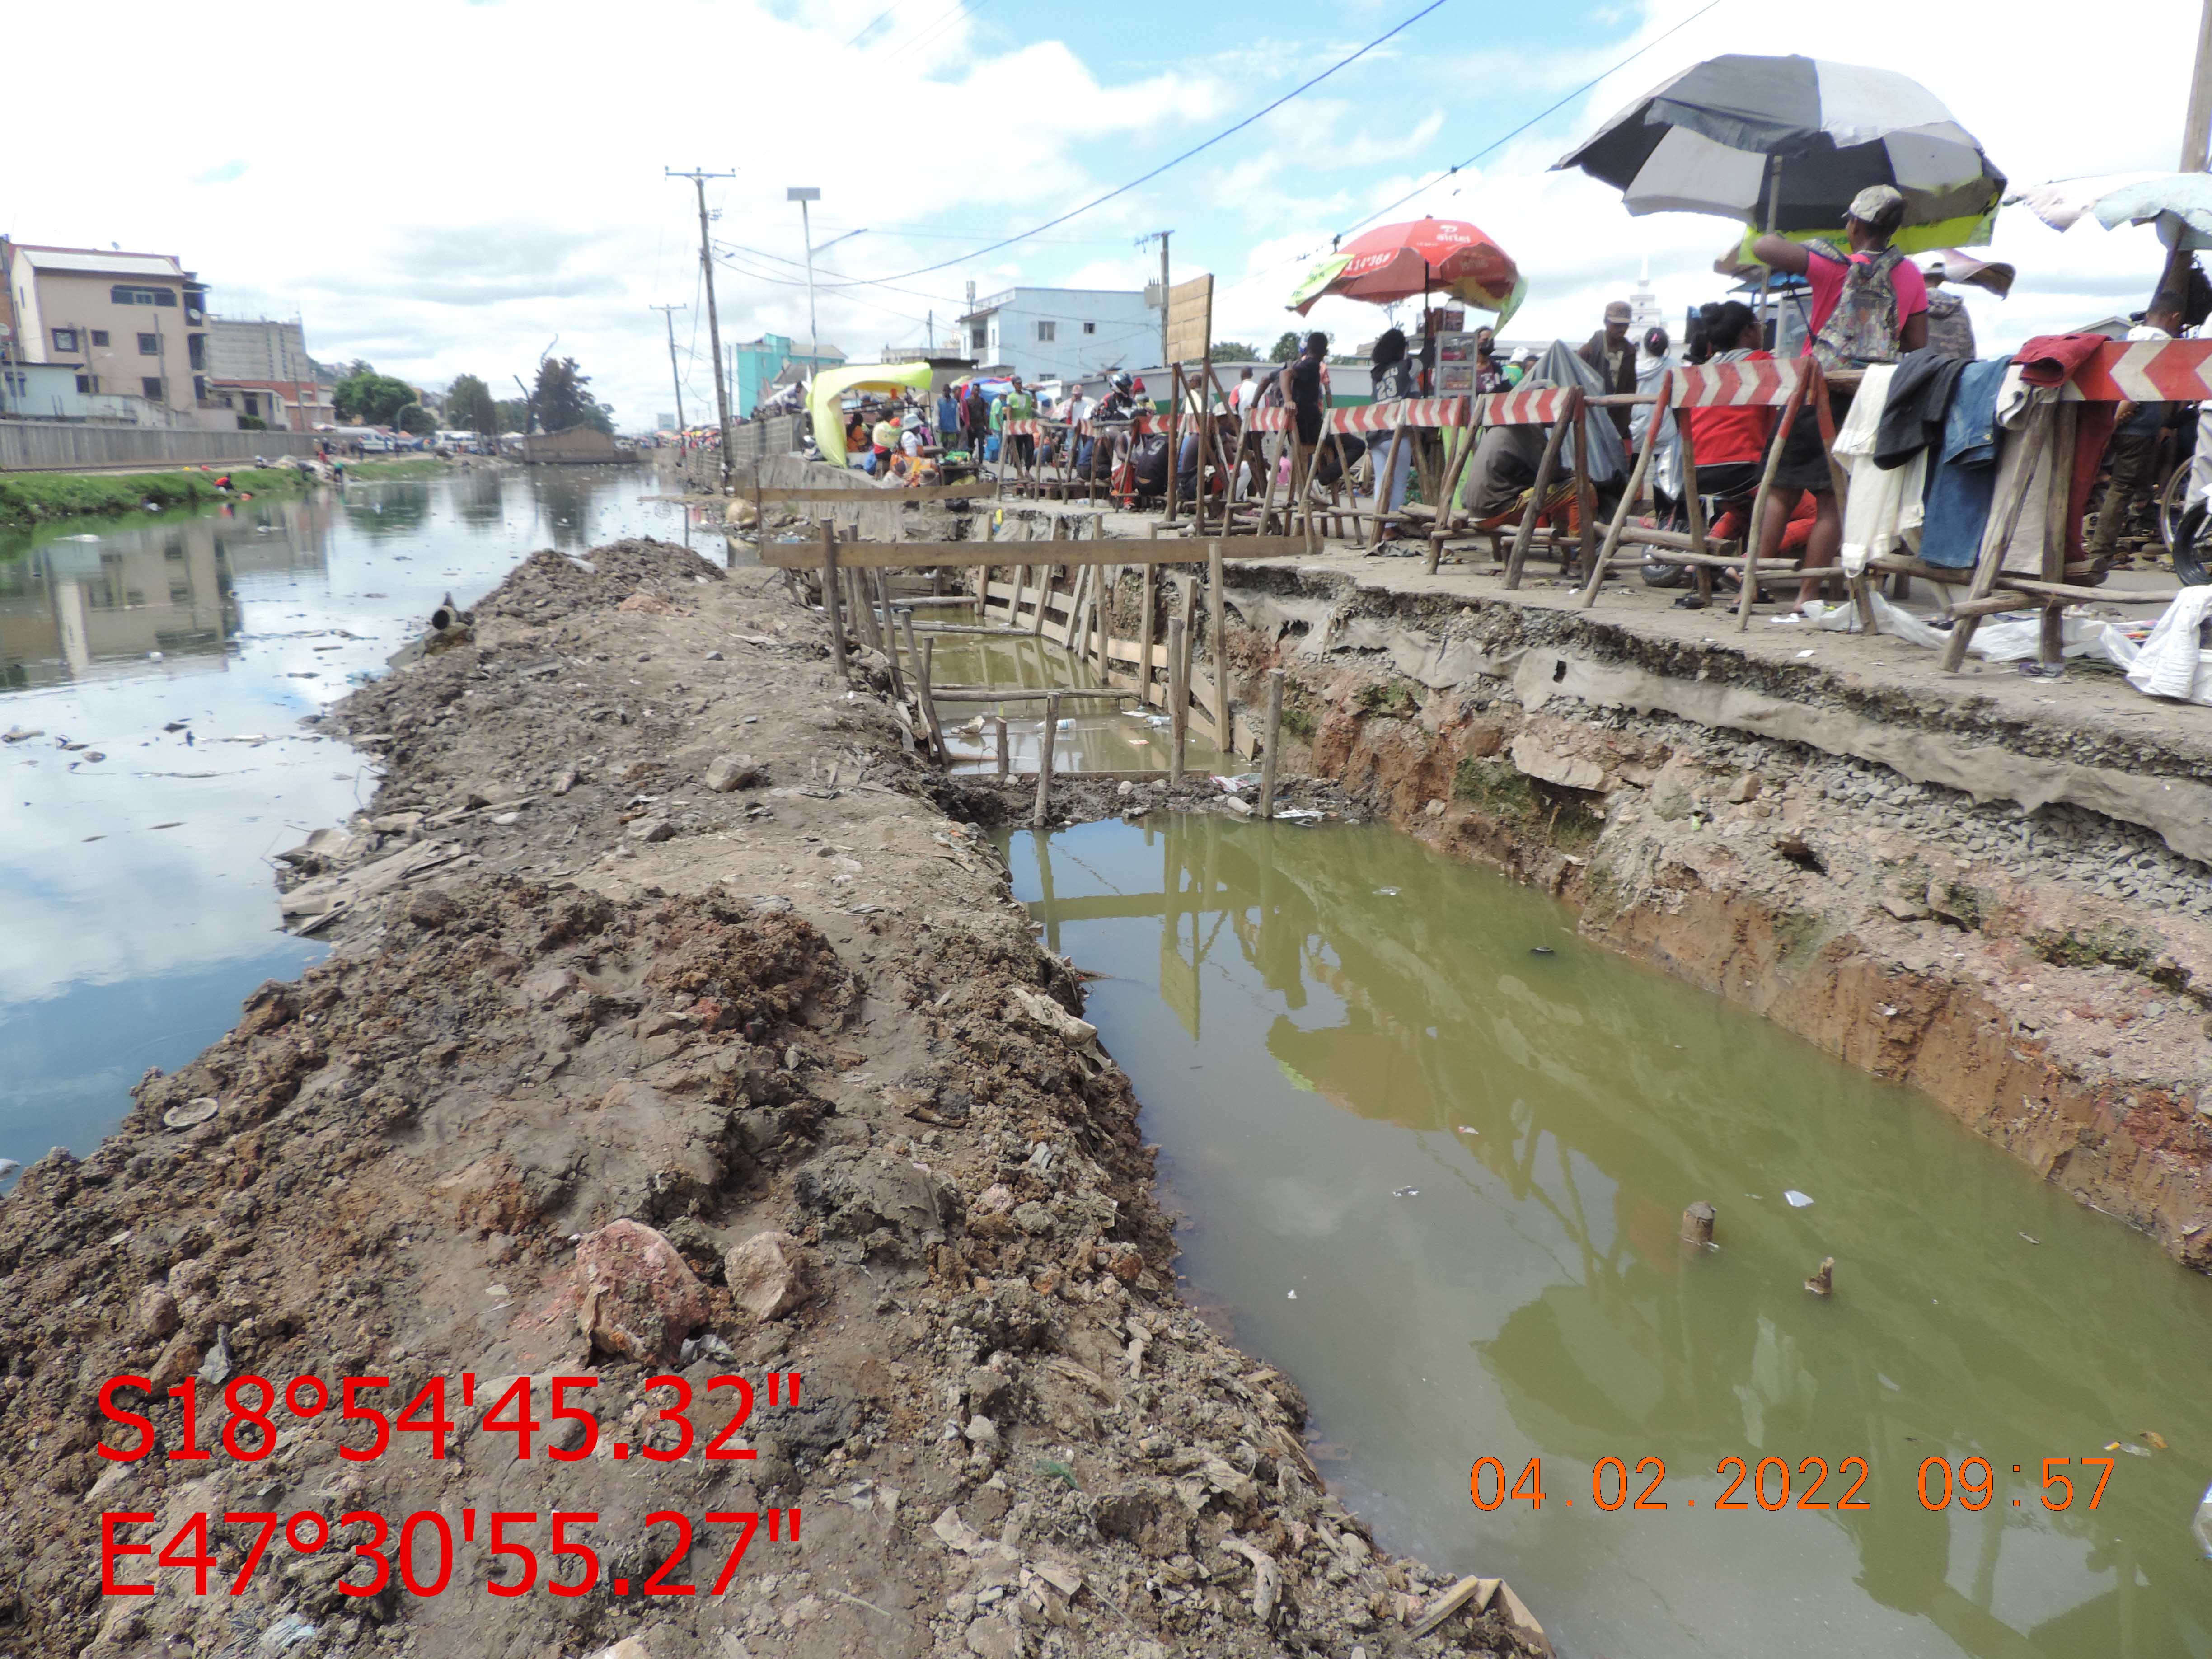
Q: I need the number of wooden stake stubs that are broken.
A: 2